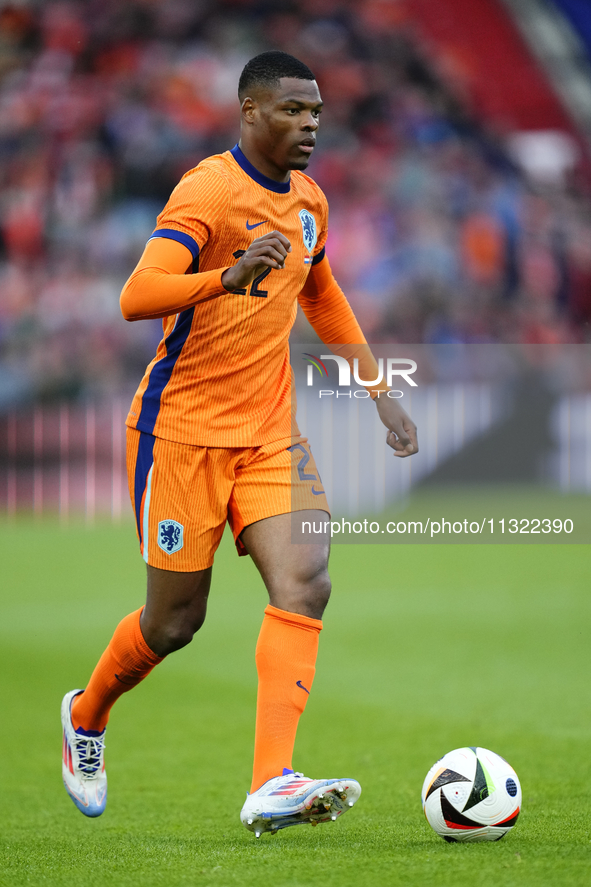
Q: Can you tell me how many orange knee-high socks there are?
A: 2